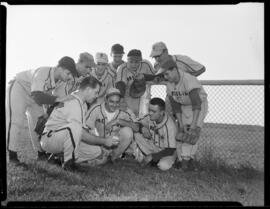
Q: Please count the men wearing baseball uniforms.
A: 10